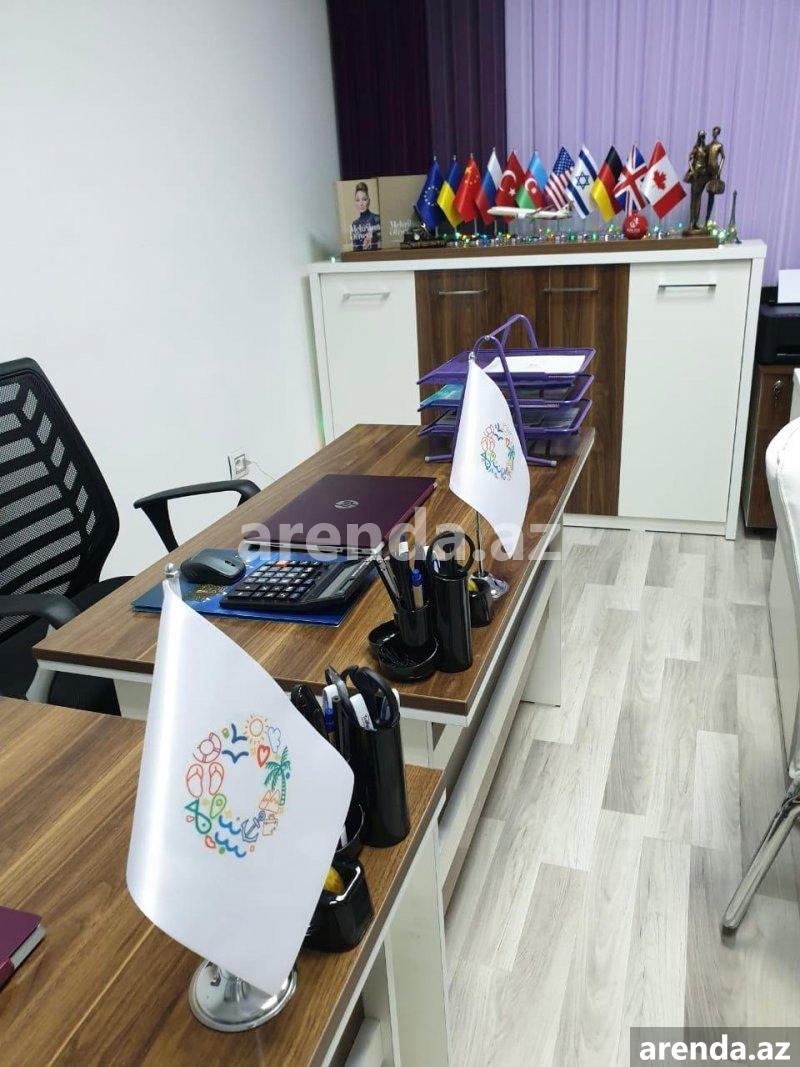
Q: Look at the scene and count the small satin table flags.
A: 13